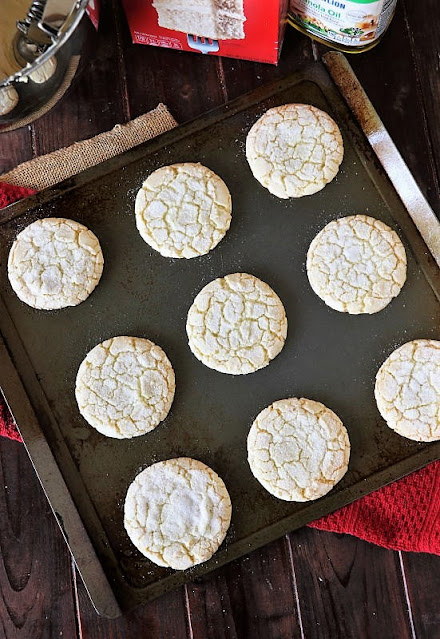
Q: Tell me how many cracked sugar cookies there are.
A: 9